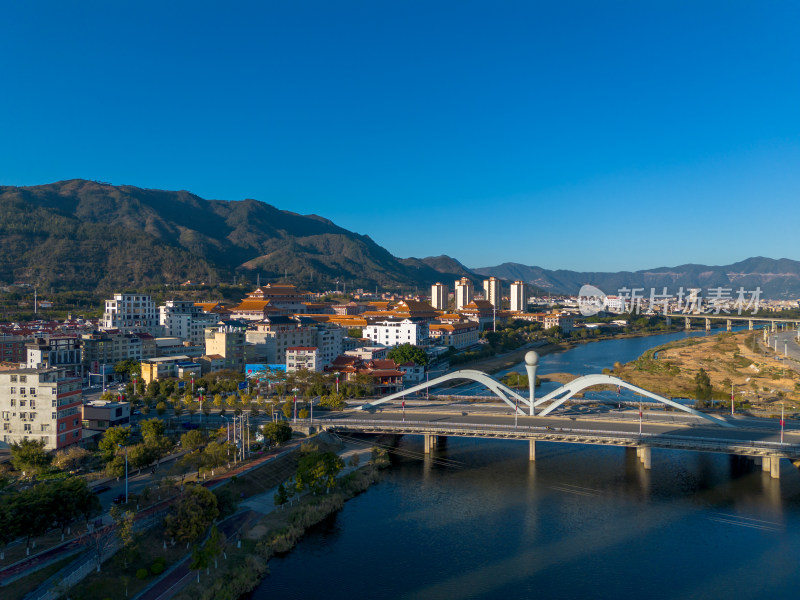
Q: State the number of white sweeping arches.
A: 2